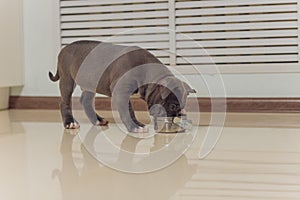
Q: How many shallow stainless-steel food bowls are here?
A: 1